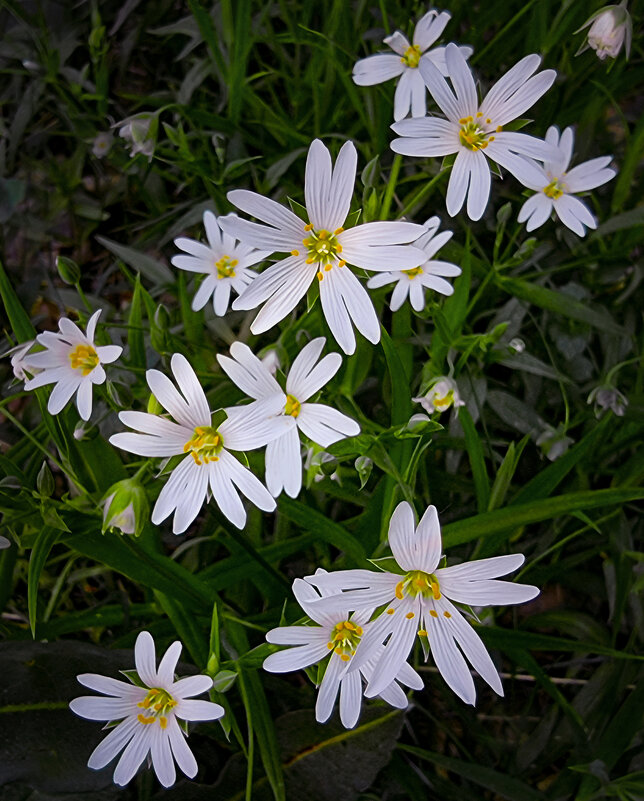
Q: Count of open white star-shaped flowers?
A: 12